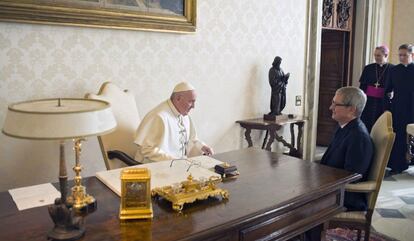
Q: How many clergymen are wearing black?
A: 2